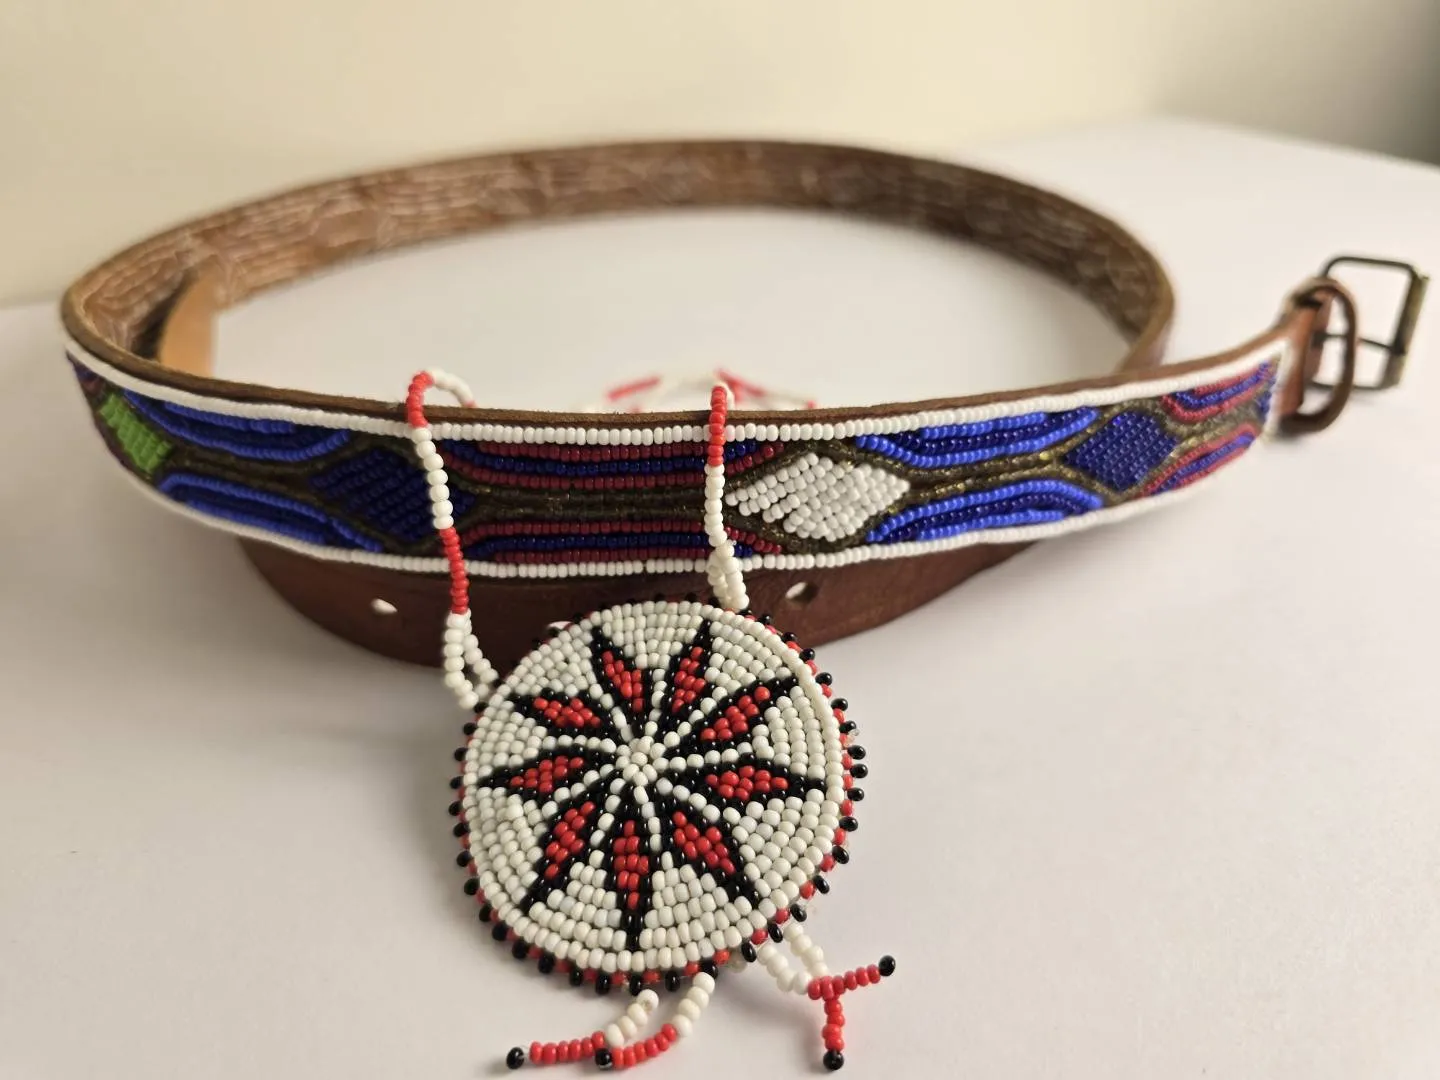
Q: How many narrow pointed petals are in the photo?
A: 9